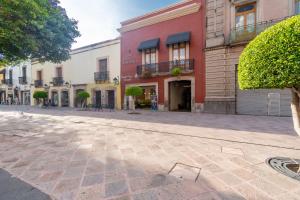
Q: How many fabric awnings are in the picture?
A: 2